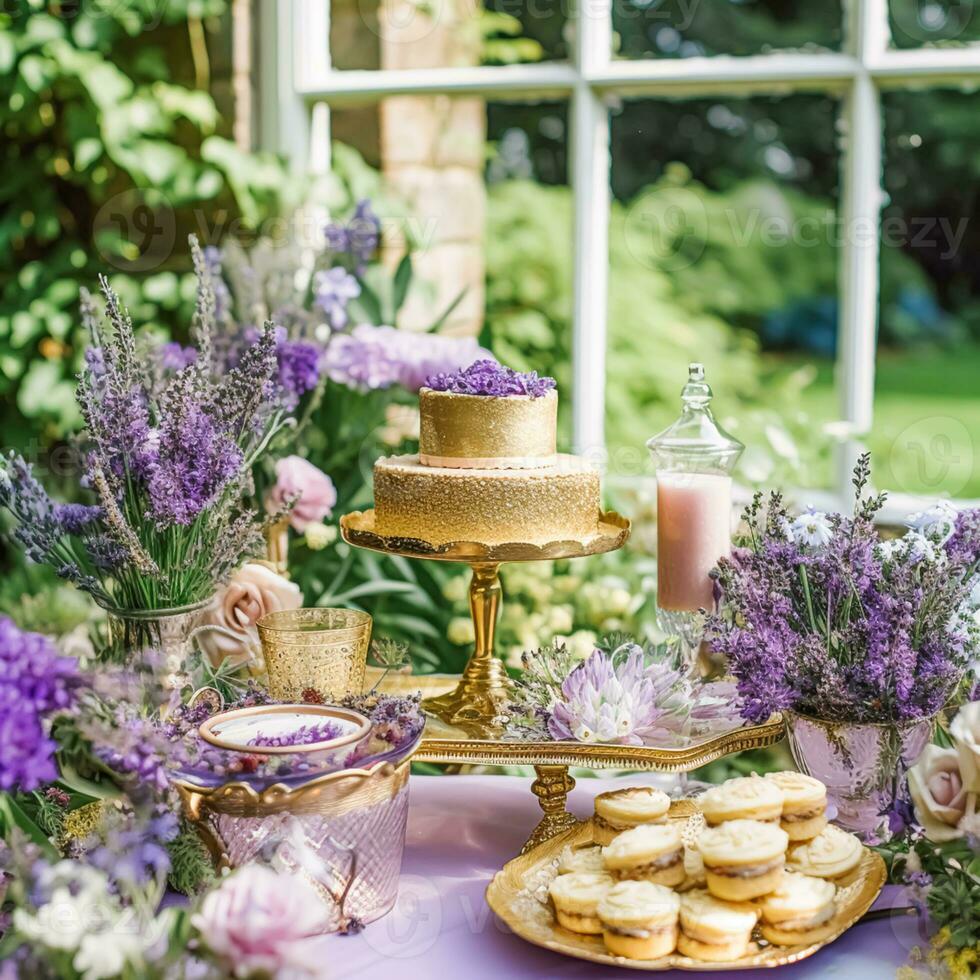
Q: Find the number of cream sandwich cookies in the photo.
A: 11